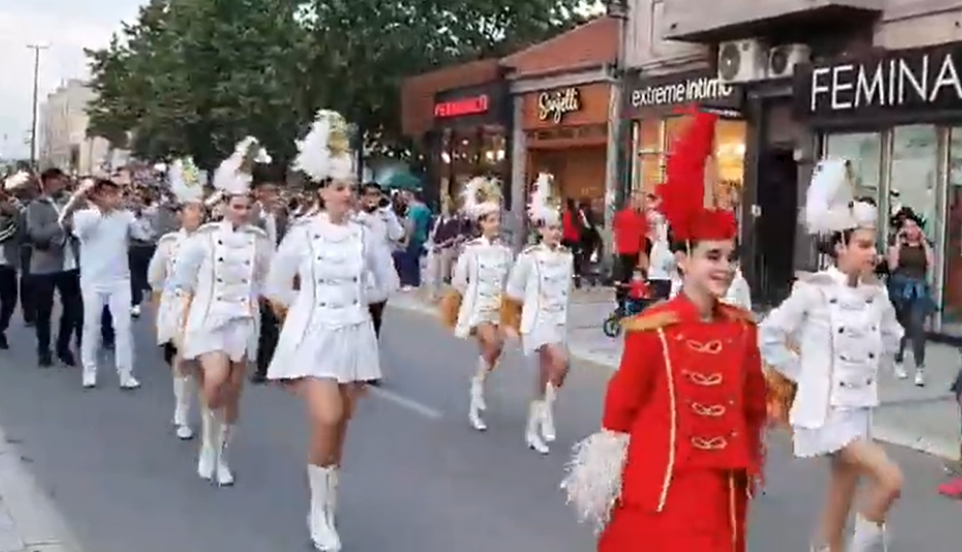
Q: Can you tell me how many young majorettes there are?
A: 7